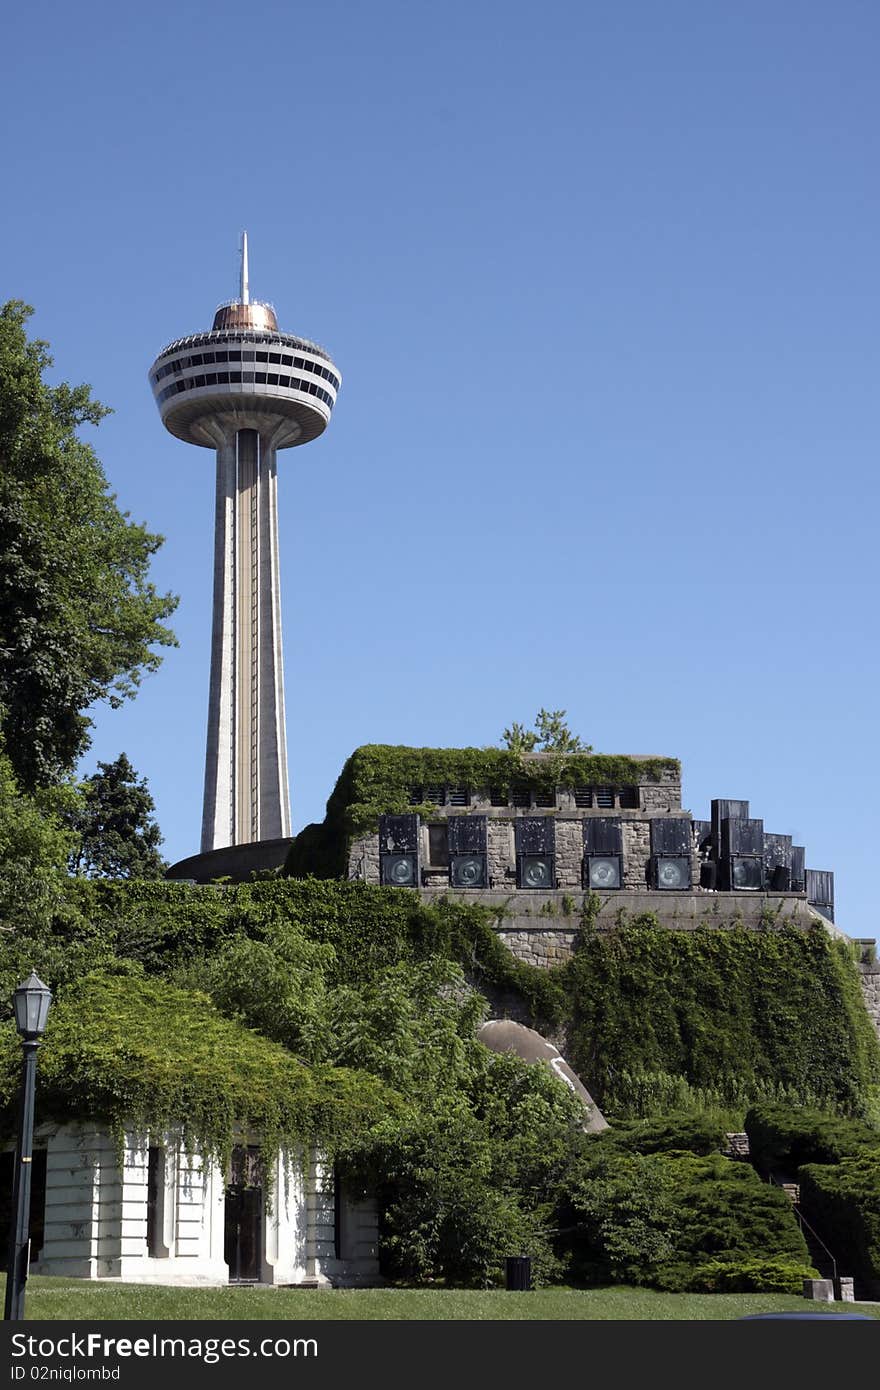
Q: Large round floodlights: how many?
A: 6